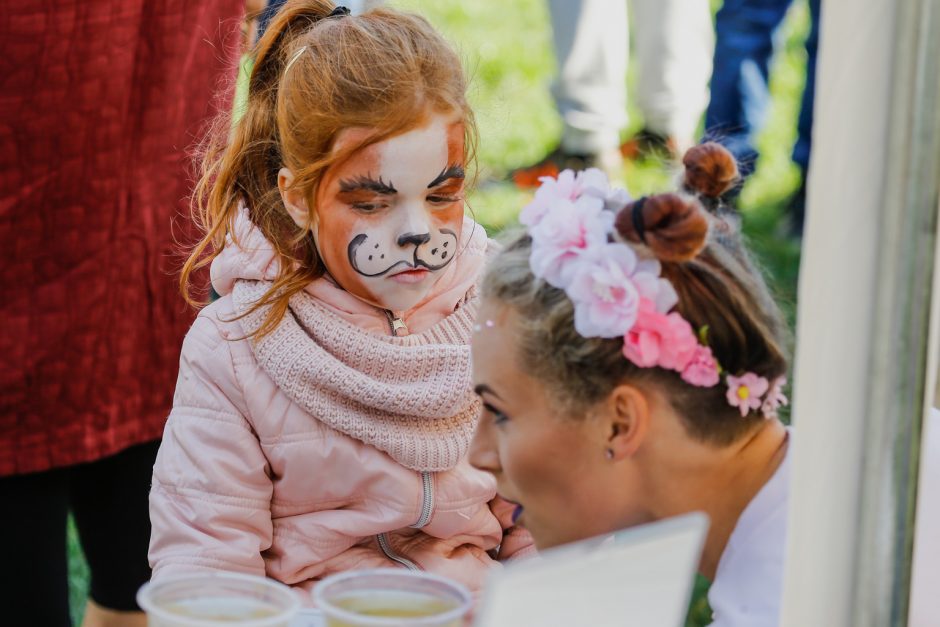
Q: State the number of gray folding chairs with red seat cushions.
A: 0